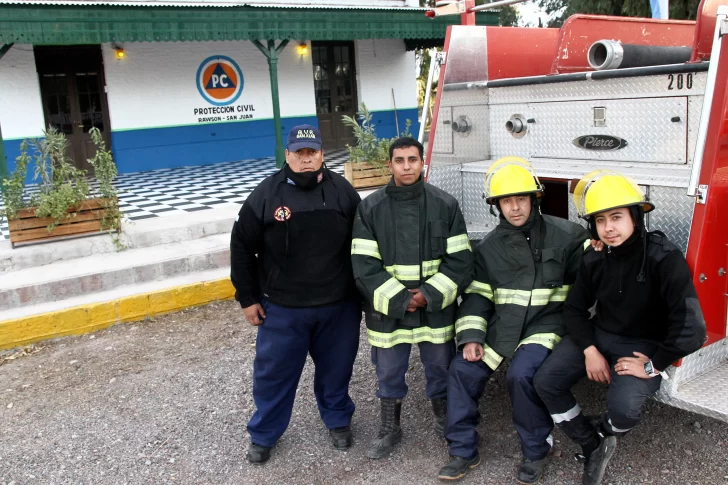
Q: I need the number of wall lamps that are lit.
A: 2